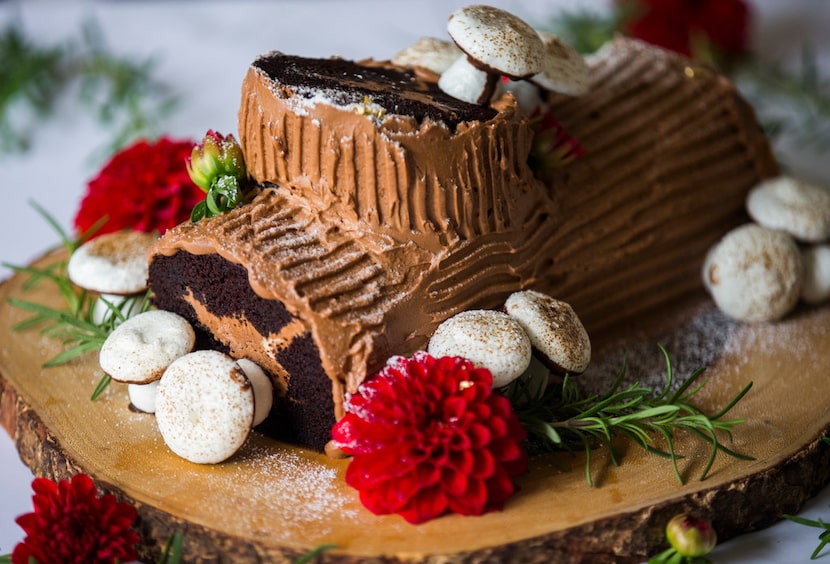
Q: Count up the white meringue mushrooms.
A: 10